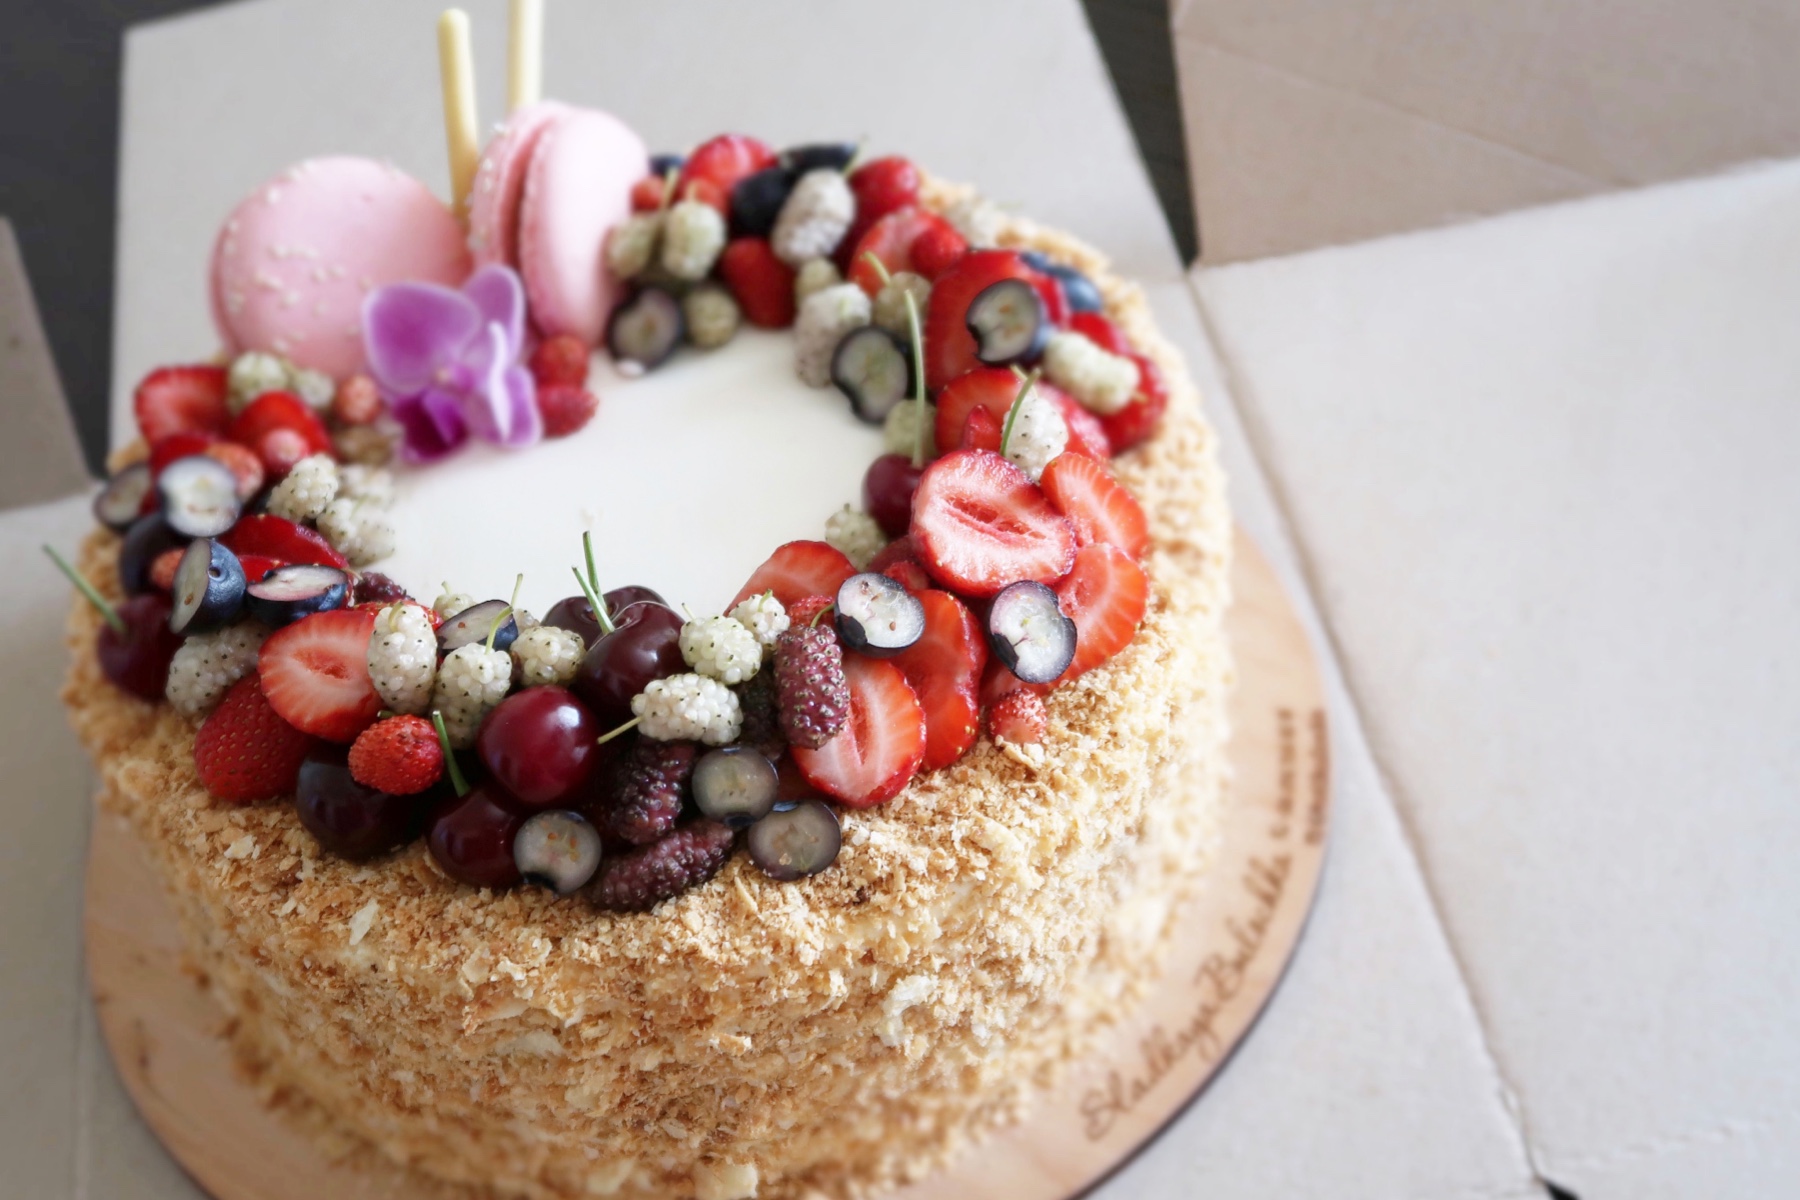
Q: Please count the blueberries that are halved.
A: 13